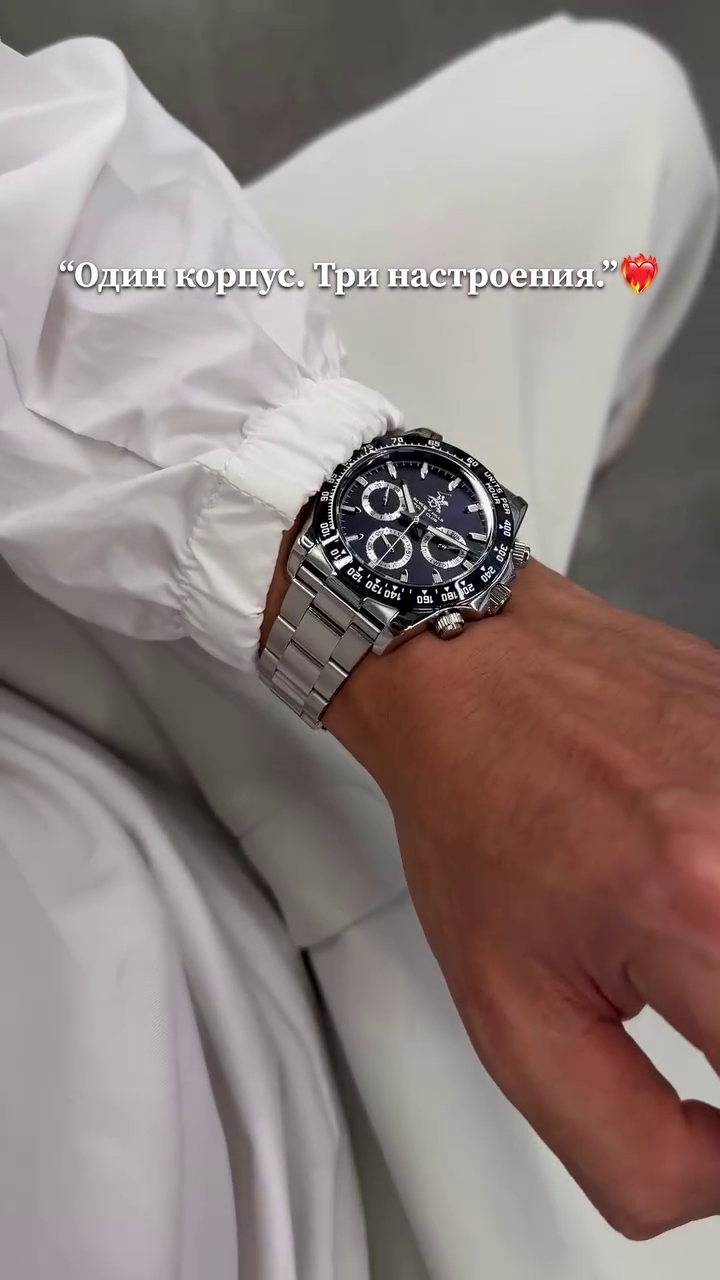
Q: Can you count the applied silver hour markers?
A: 12